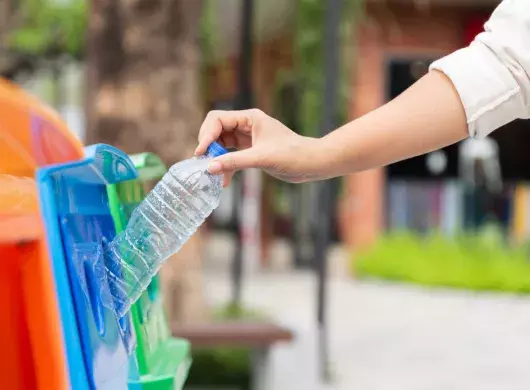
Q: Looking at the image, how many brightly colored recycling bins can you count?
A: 3